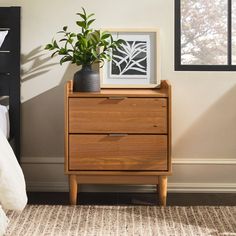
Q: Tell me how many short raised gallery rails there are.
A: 2